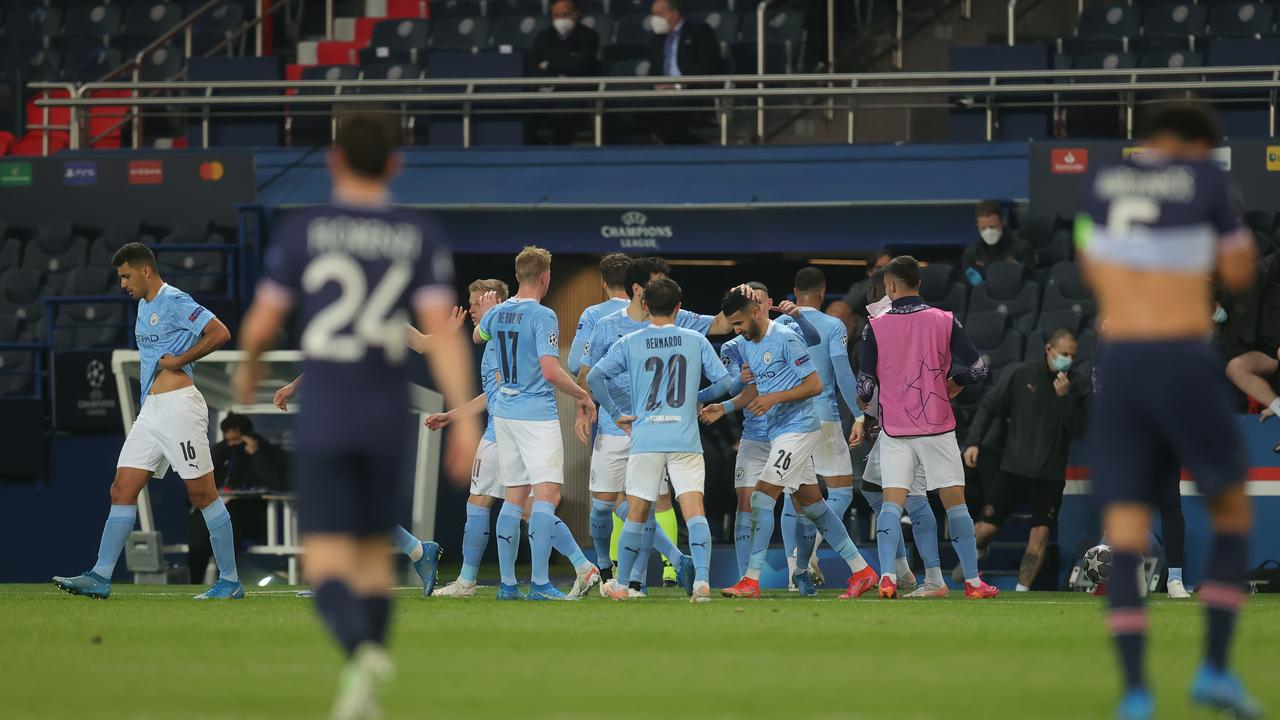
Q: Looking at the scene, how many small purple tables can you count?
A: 0